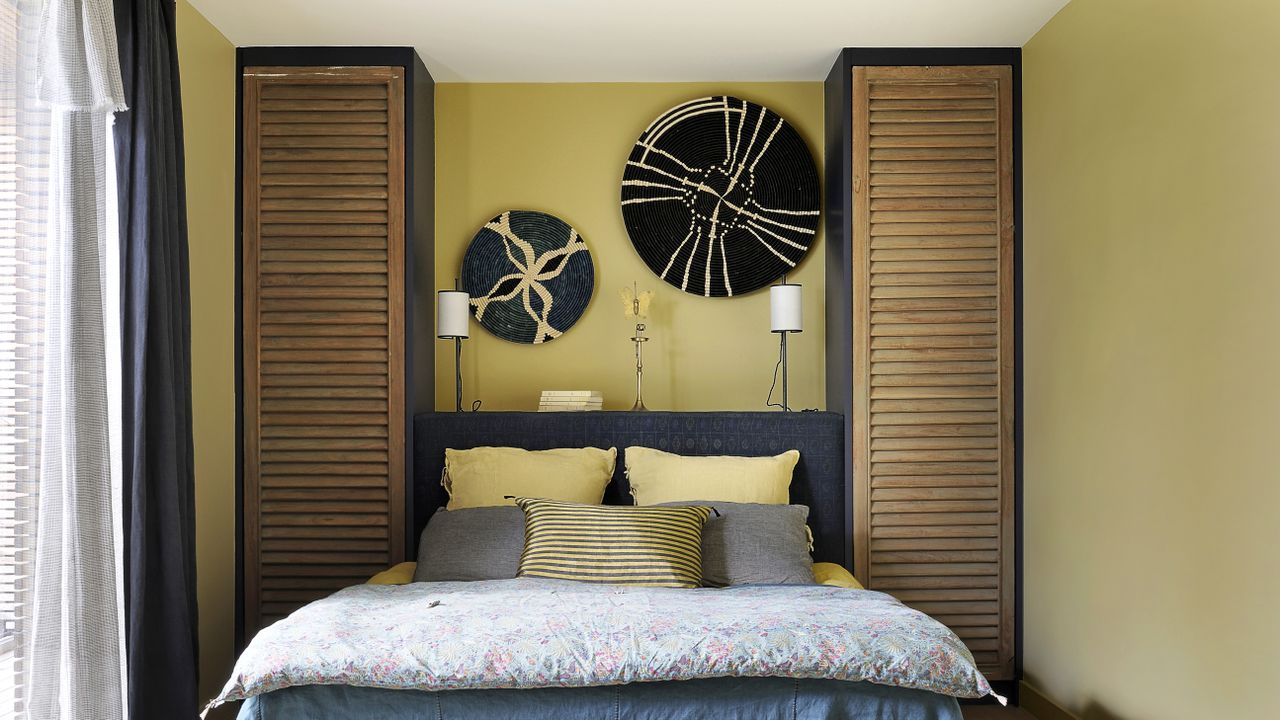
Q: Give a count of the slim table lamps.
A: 2